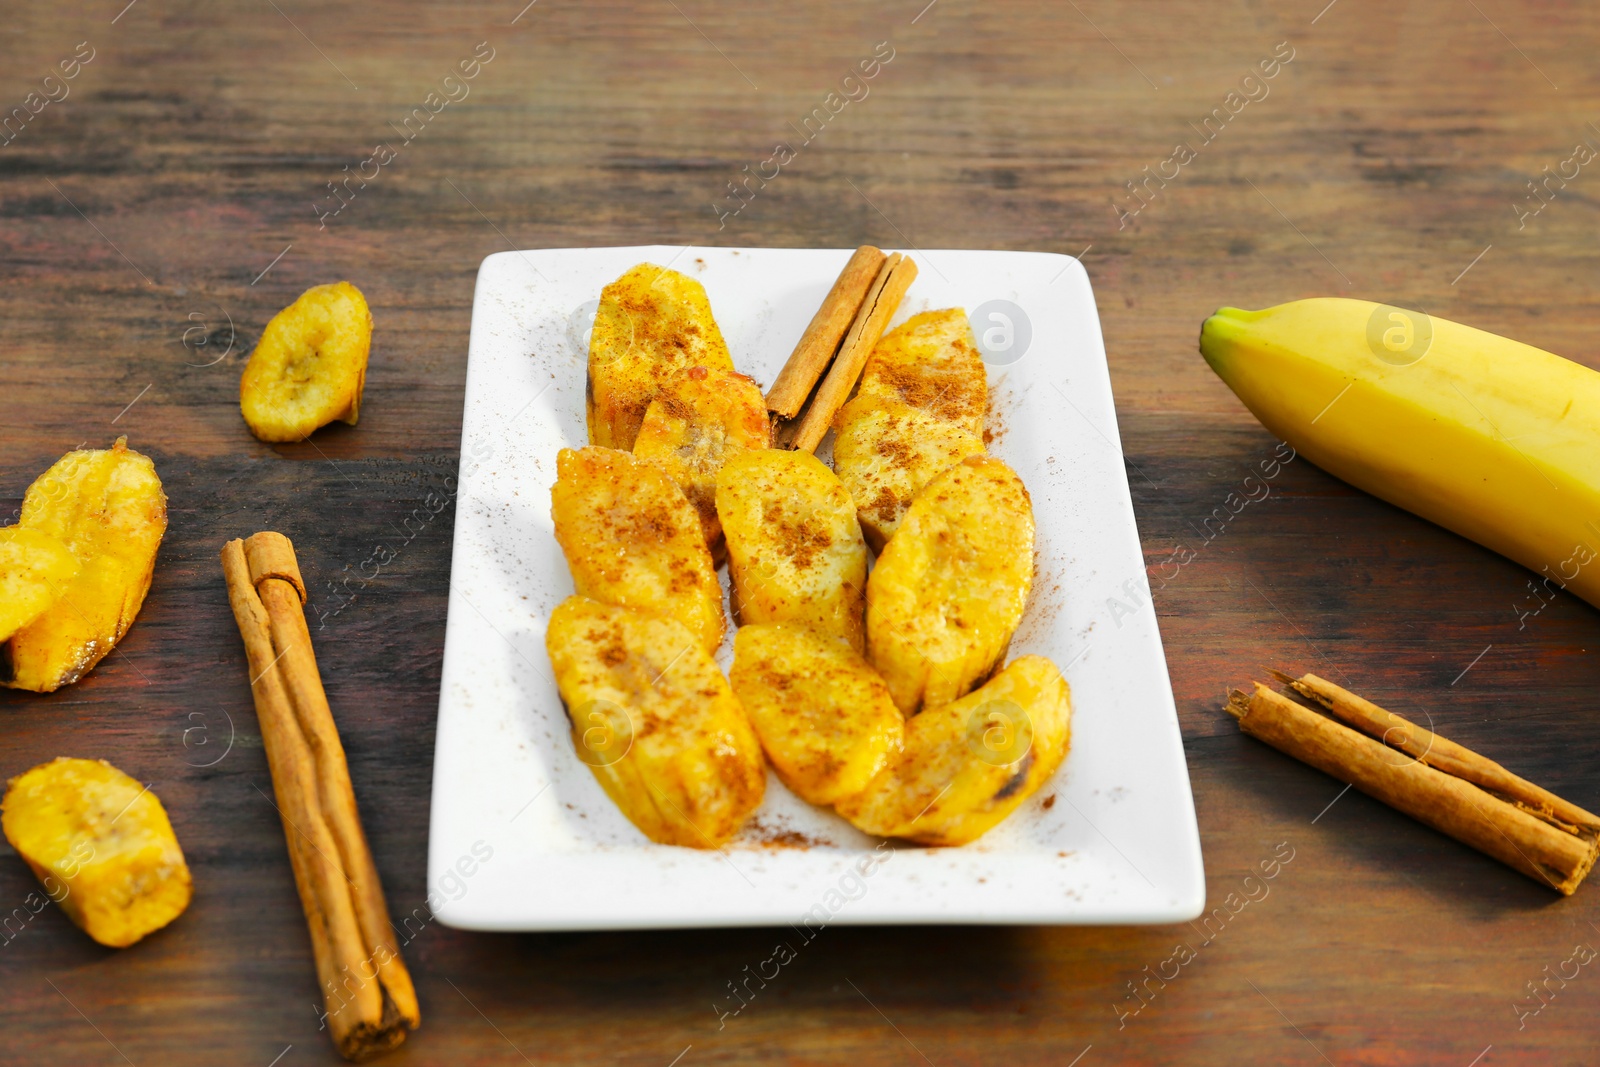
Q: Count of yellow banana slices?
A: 14